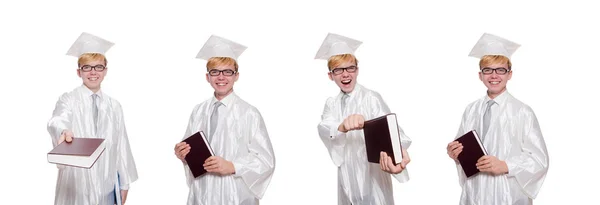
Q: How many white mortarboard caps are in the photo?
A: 4